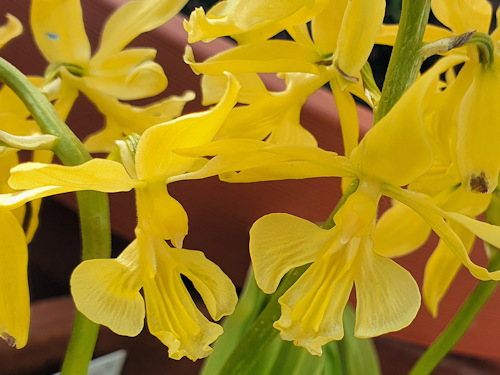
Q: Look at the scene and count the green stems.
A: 3